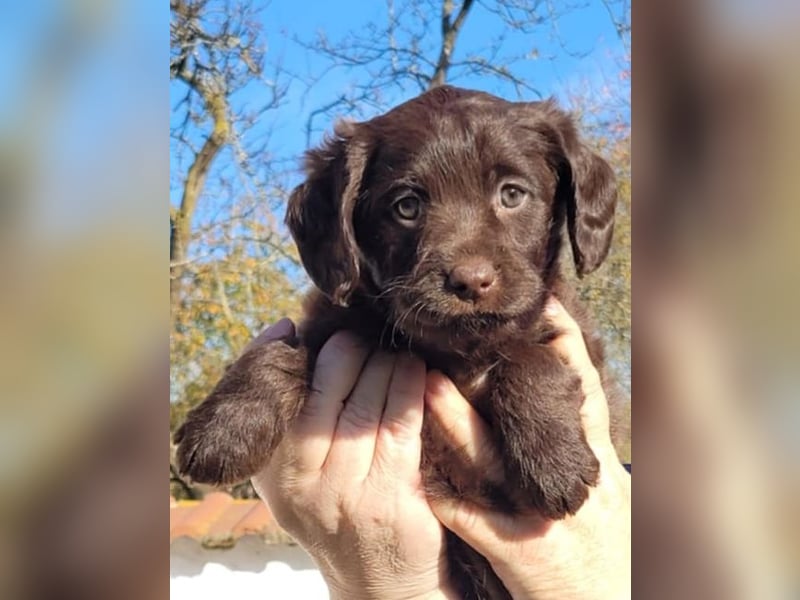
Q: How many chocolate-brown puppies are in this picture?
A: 1